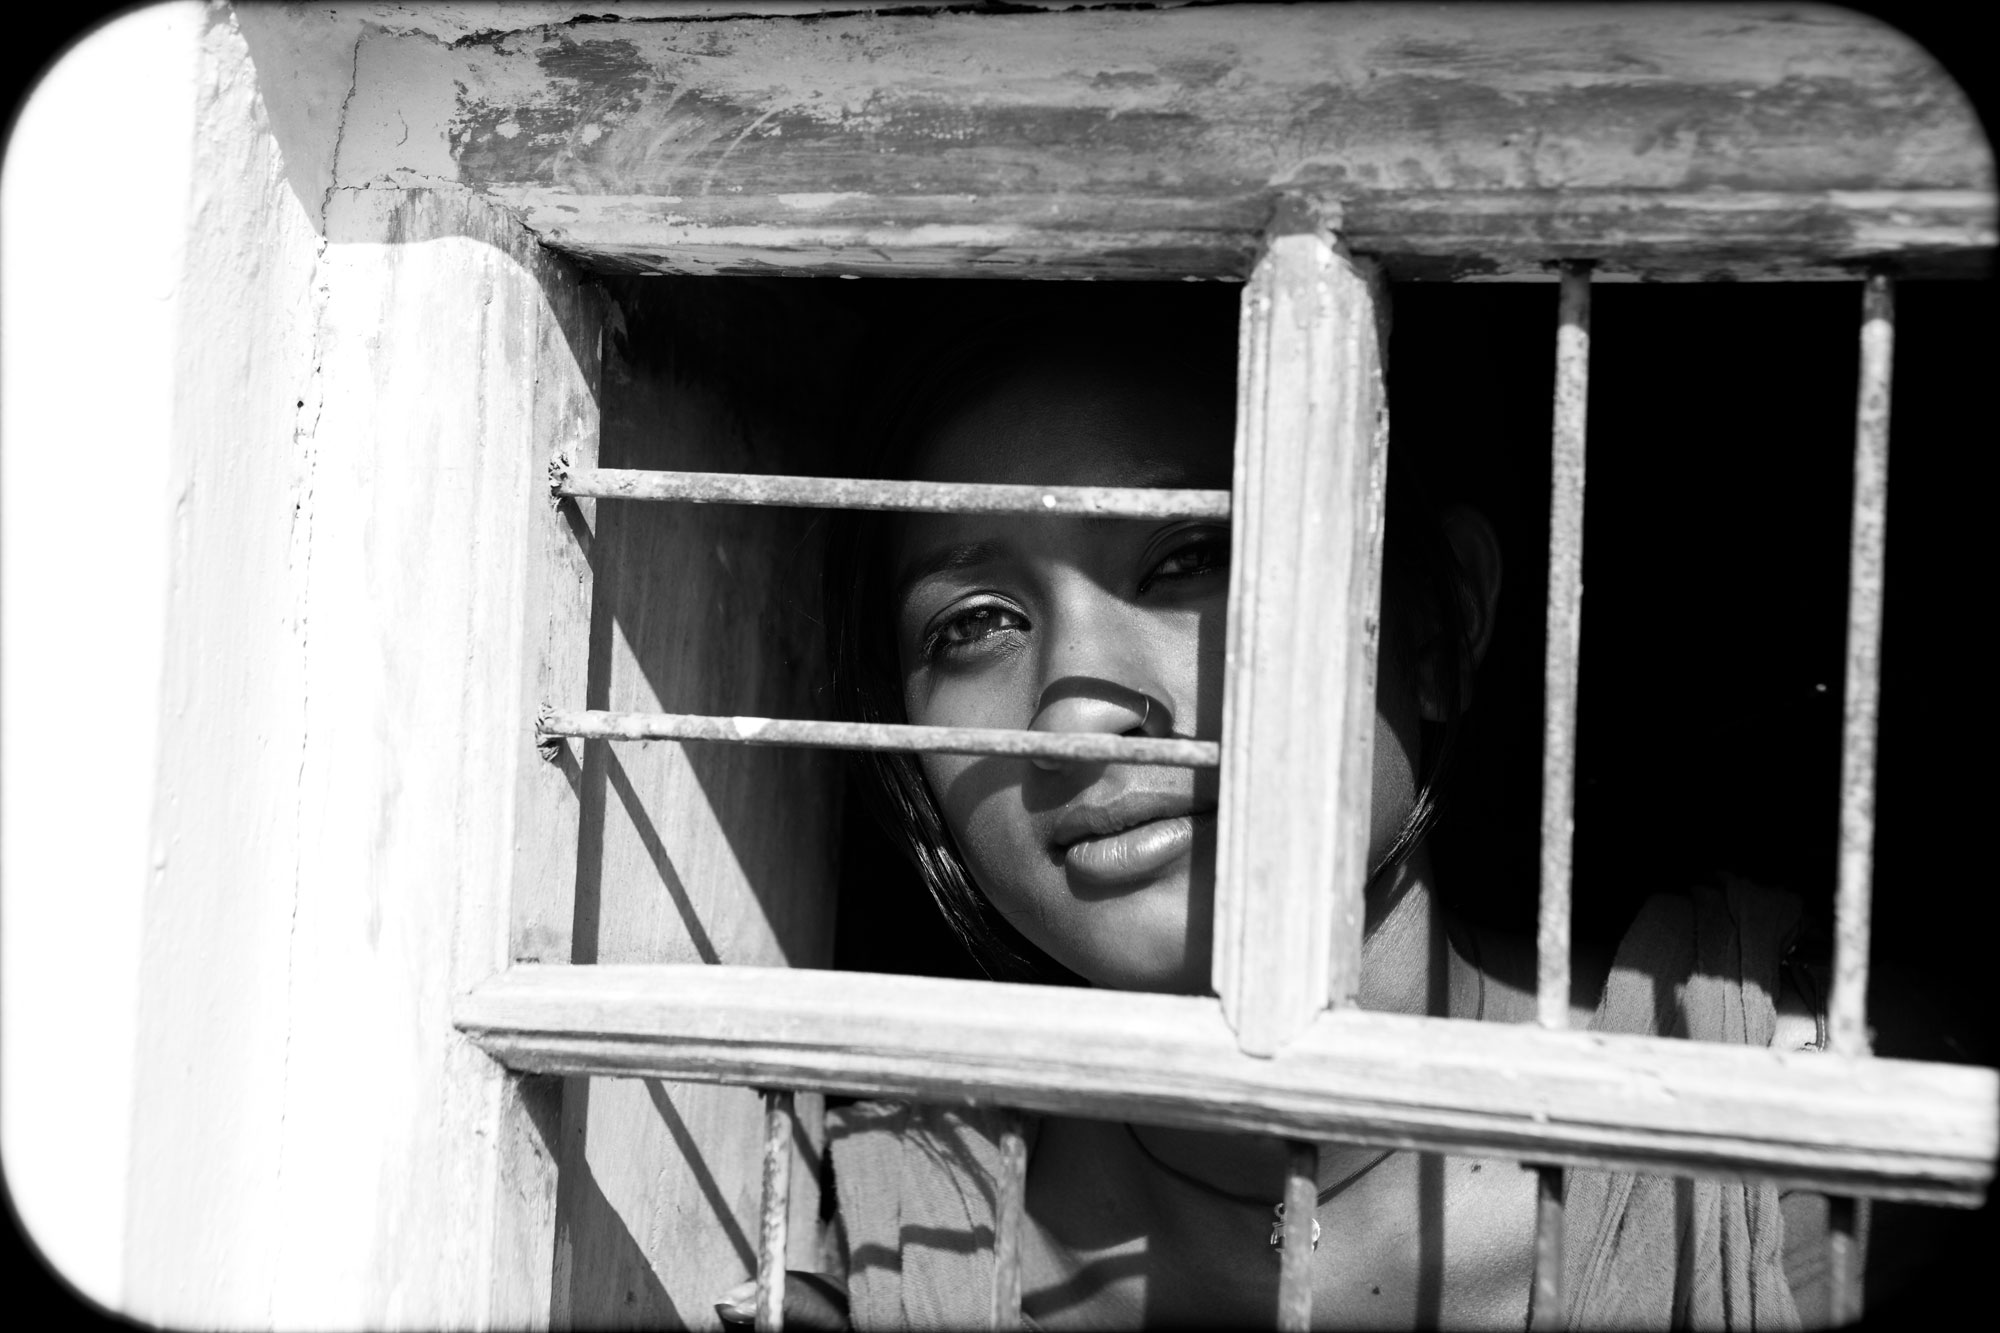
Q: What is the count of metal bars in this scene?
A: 9